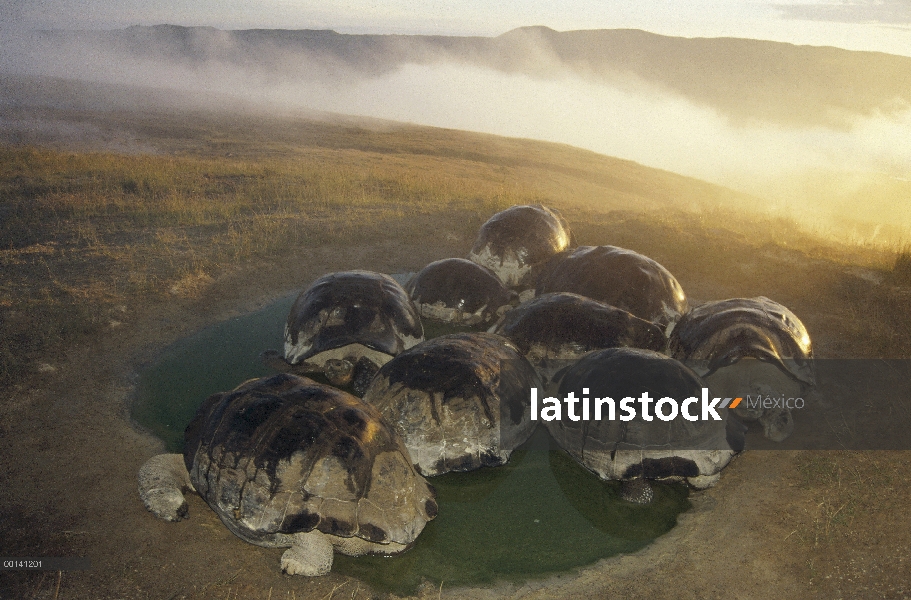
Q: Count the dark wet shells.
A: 9